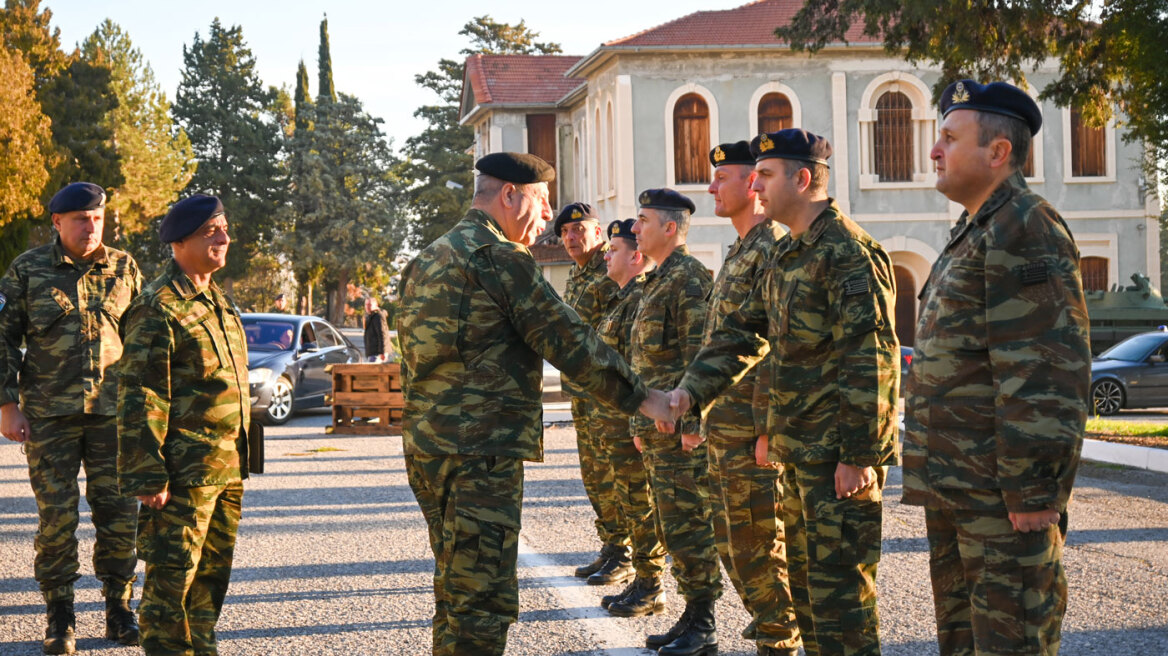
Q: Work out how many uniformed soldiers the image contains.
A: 9